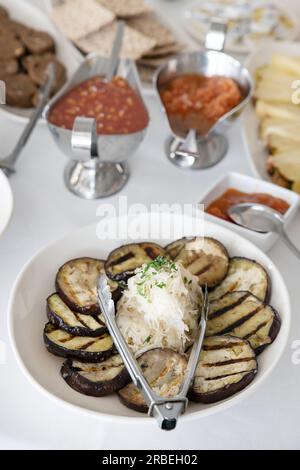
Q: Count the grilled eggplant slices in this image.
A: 10